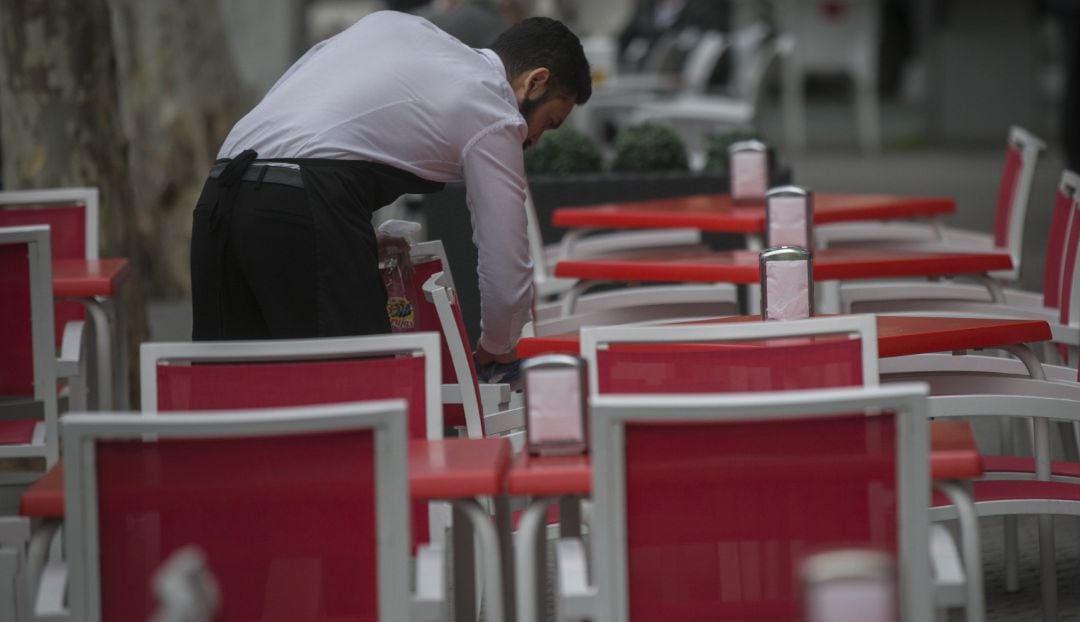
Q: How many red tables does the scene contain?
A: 6